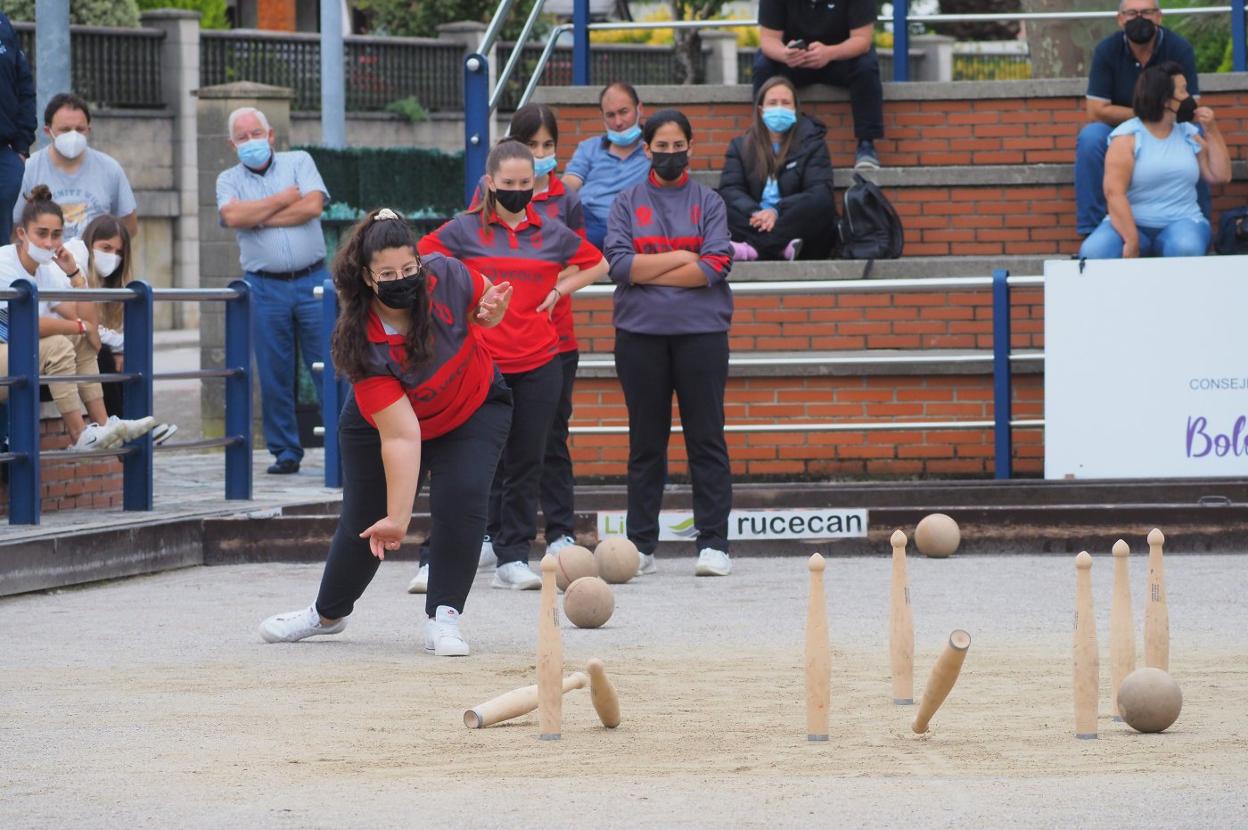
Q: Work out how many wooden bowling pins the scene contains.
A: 9